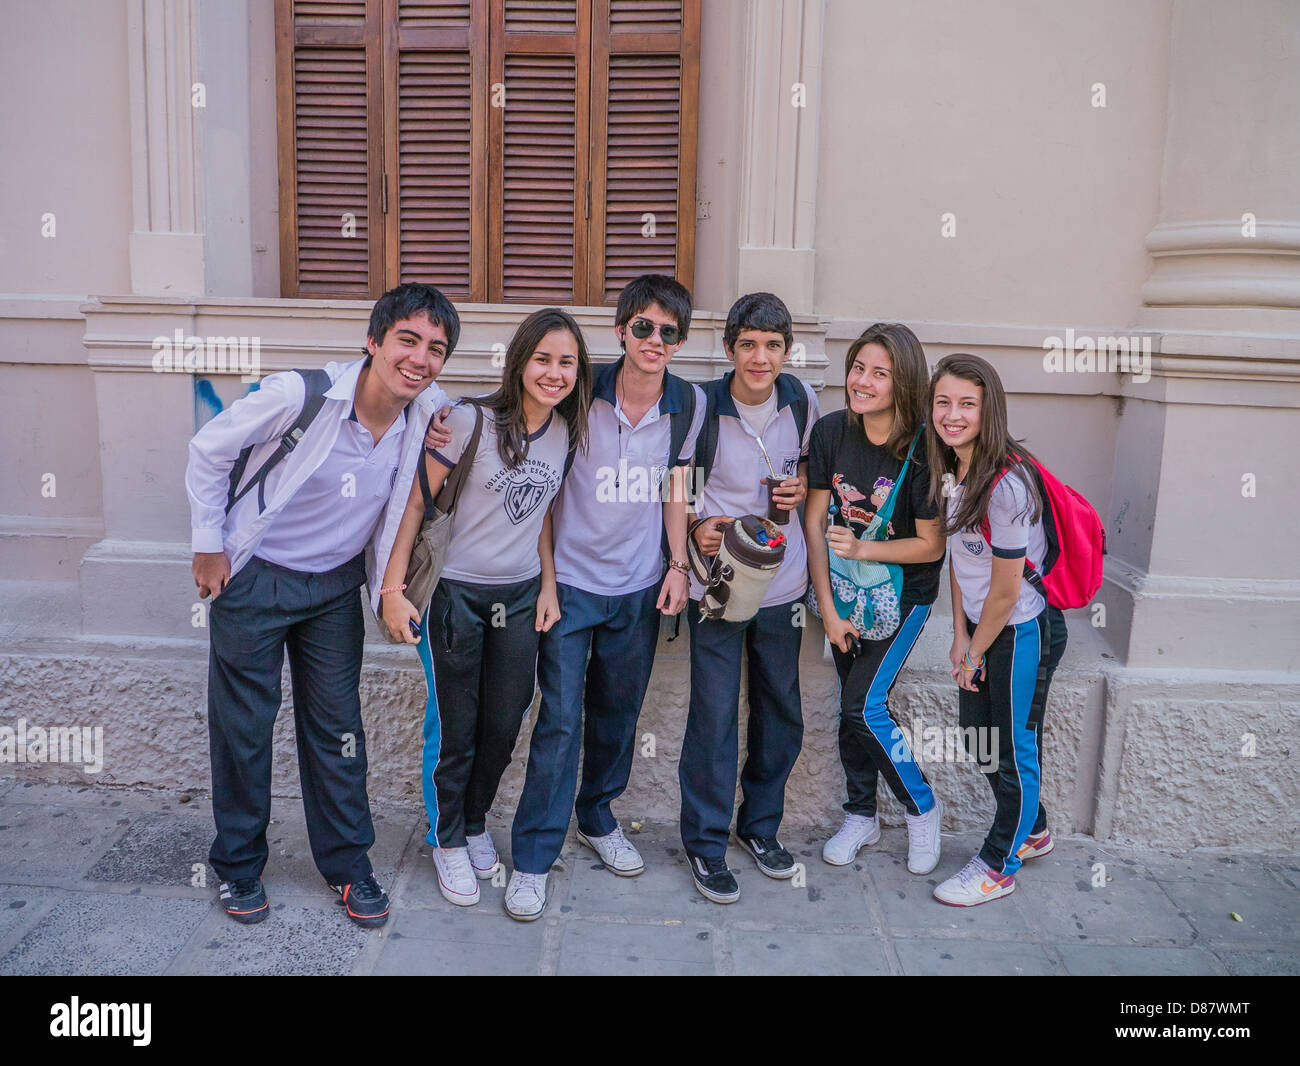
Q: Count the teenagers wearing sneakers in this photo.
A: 6